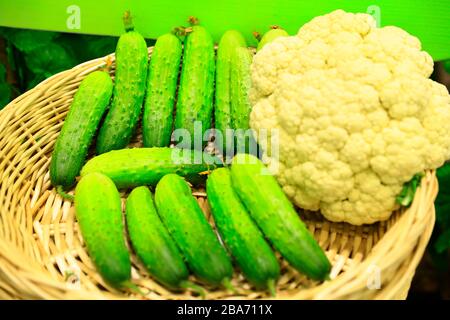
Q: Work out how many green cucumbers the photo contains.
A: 13